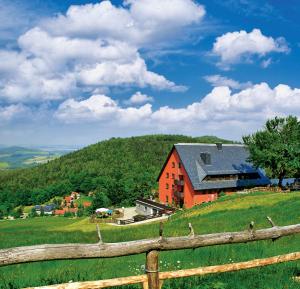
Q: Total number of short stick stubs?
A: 5